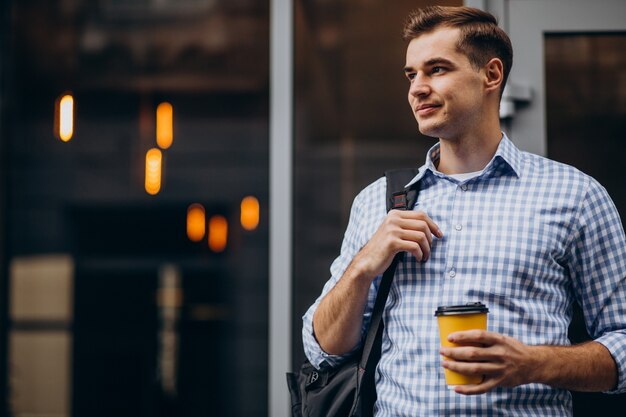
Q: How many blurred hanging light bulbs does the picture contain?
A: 6